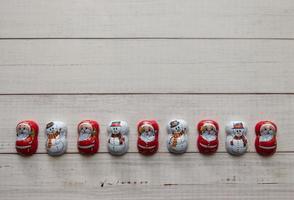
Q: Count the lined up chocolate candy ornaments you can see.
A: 9